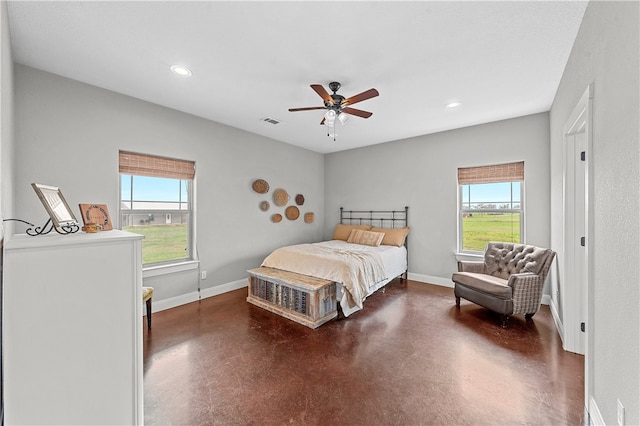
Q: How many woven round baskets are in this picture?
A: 7